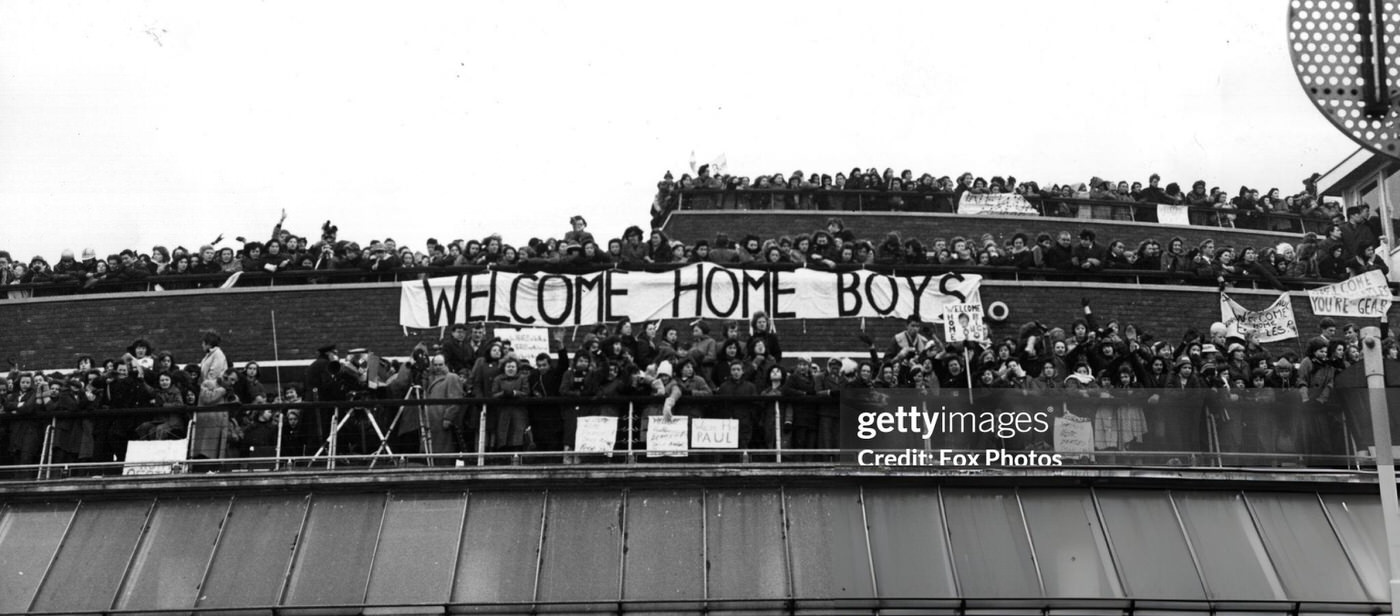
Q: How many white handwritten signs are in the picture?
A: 12